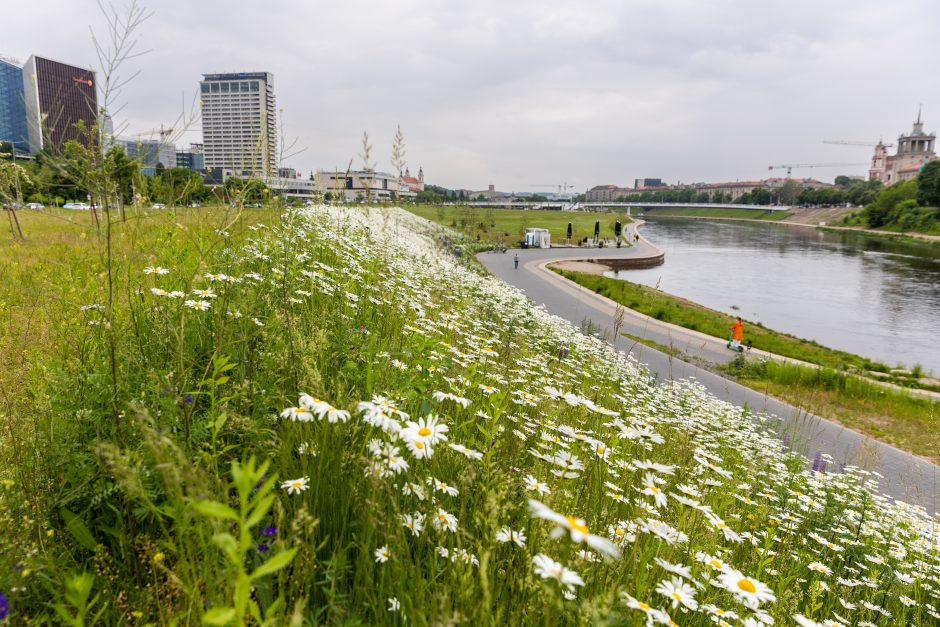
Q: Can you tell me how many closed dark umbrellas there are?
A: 3